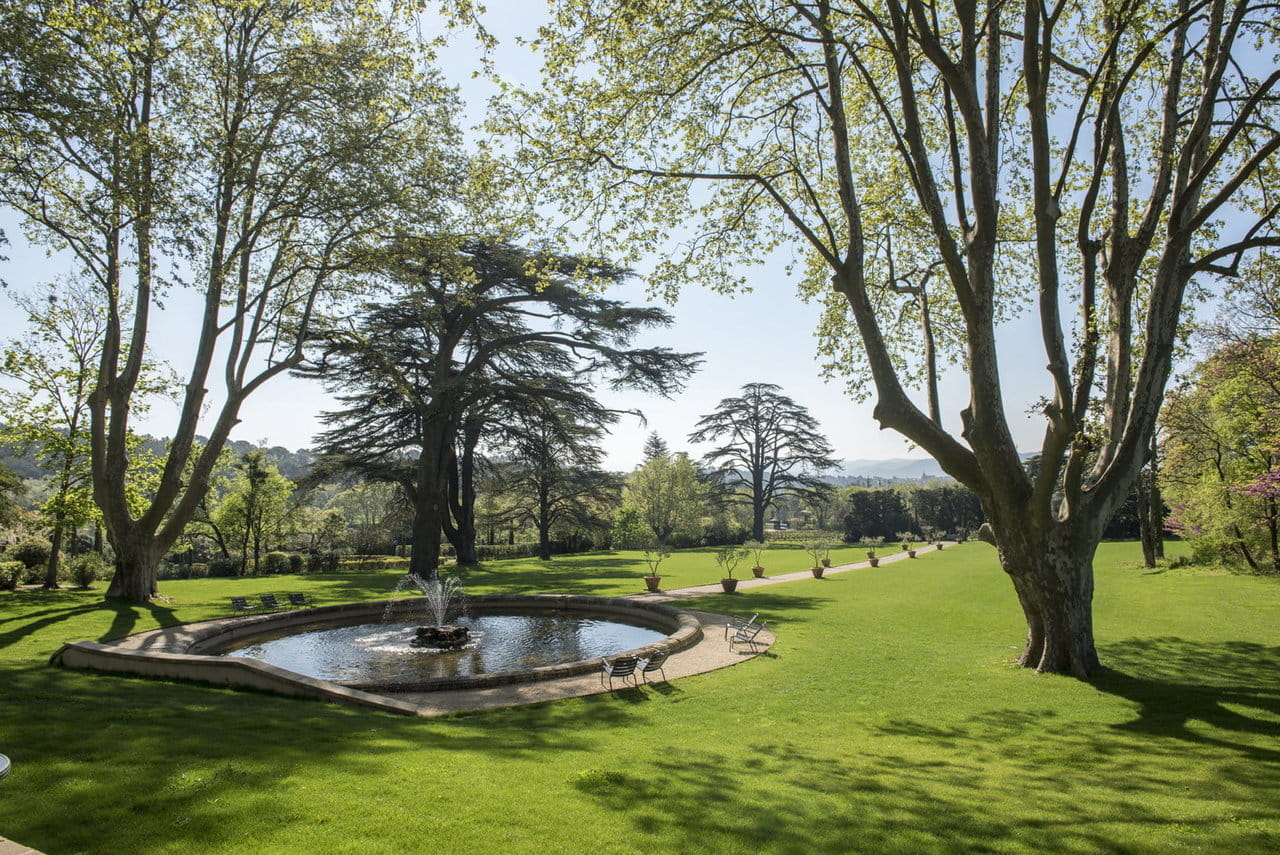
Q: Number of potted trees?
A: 12